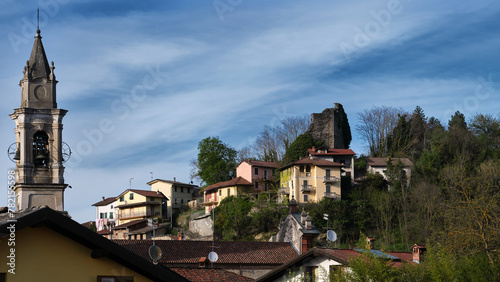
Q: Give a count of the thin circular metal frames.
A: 2